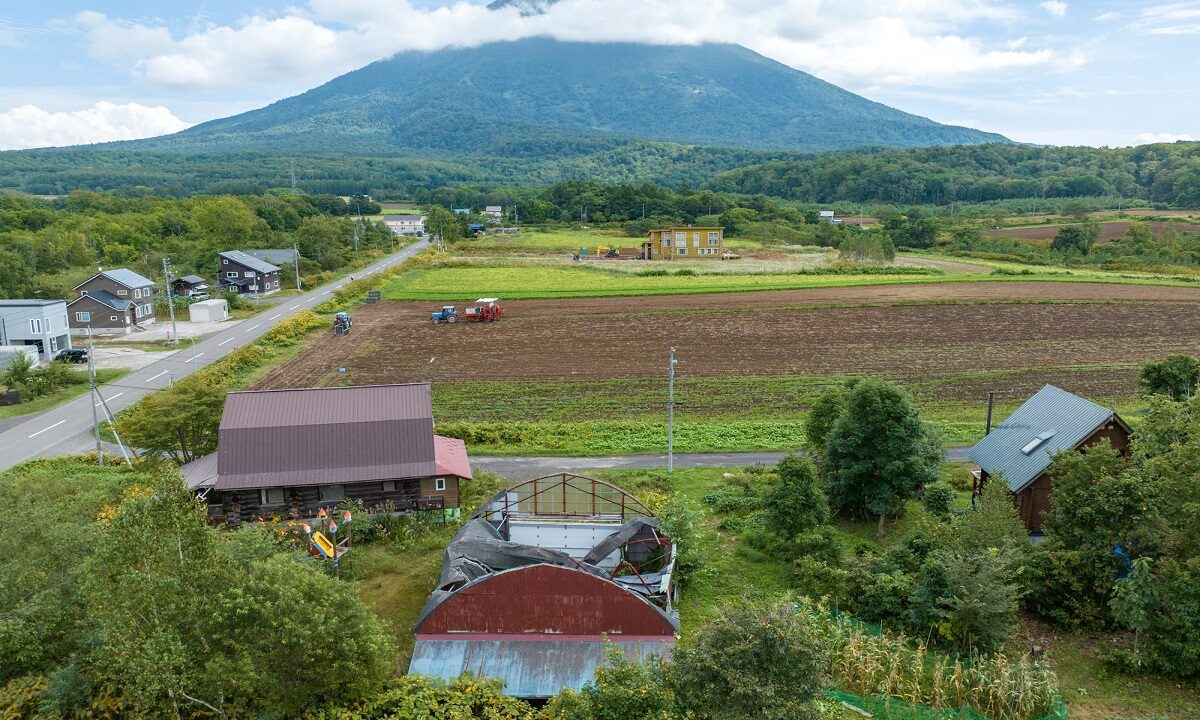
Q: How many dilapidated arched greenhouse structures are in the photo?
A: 1